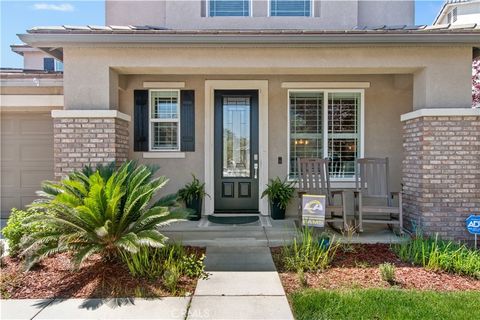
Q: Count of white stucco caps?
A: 2